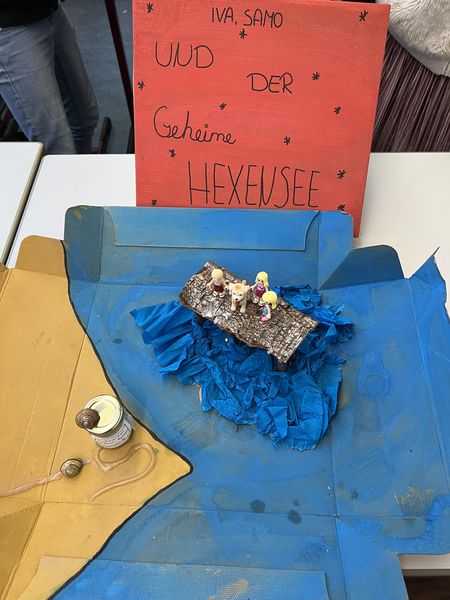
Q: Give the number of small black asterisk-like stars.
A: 12